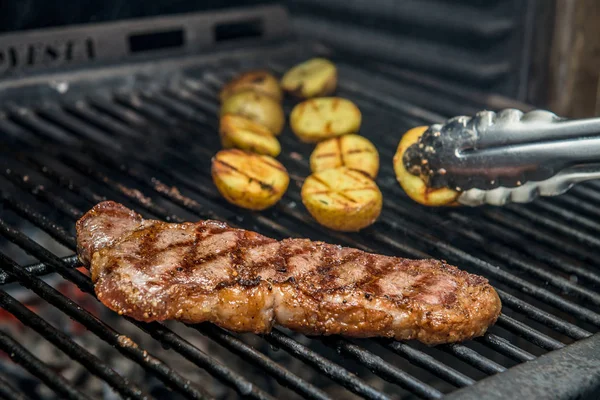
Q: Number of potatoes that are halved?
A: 9